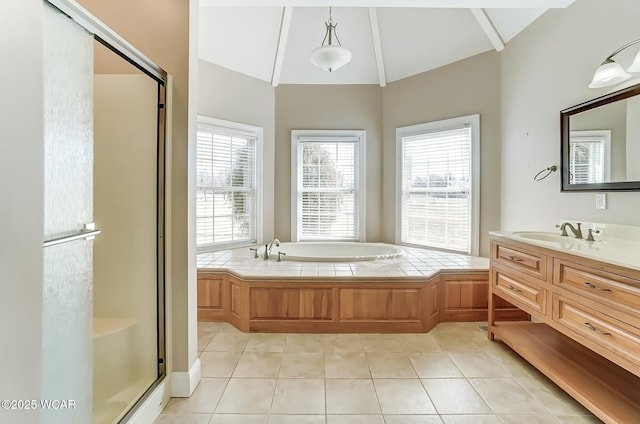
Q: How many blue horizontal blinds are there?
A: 0